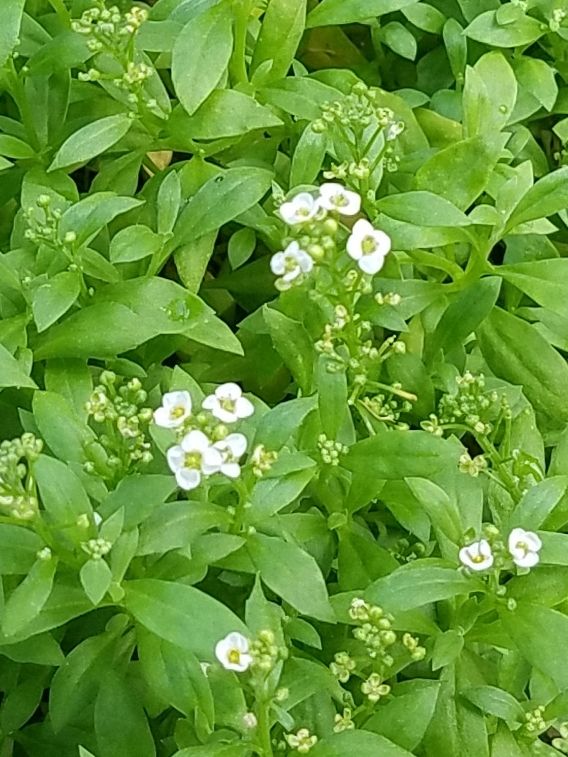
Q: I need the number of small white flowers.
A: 11